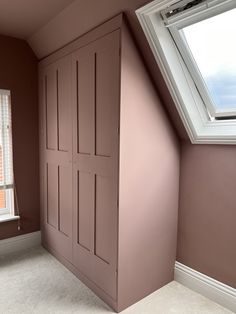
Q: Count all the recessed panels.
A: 8